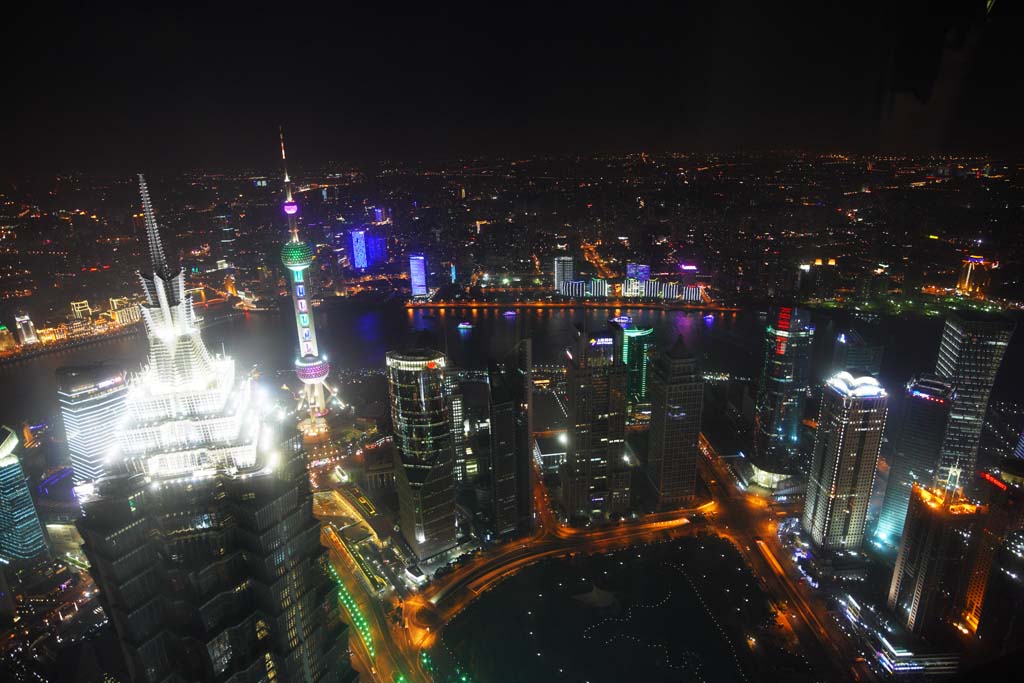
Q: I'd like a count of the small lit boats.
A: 4